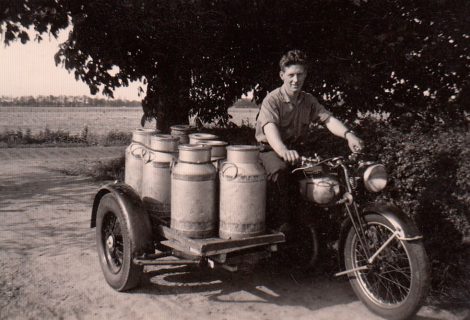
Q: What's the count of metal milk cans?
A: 7